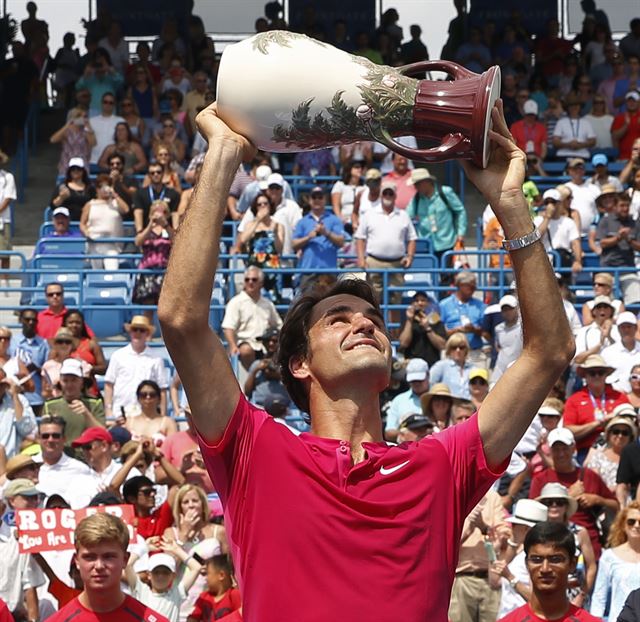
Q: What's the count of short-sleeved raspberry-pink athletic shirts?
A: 1